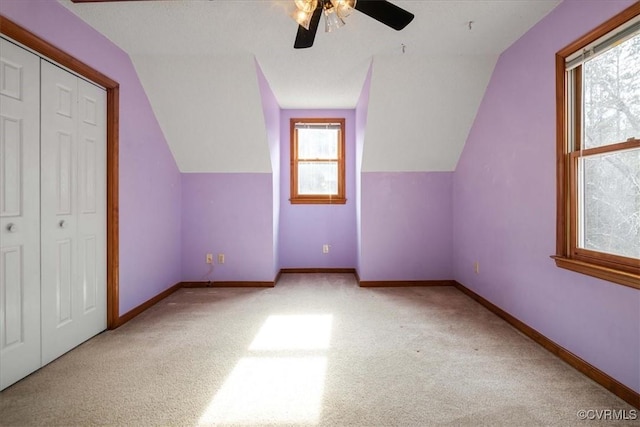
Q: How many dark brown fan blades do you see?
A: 2